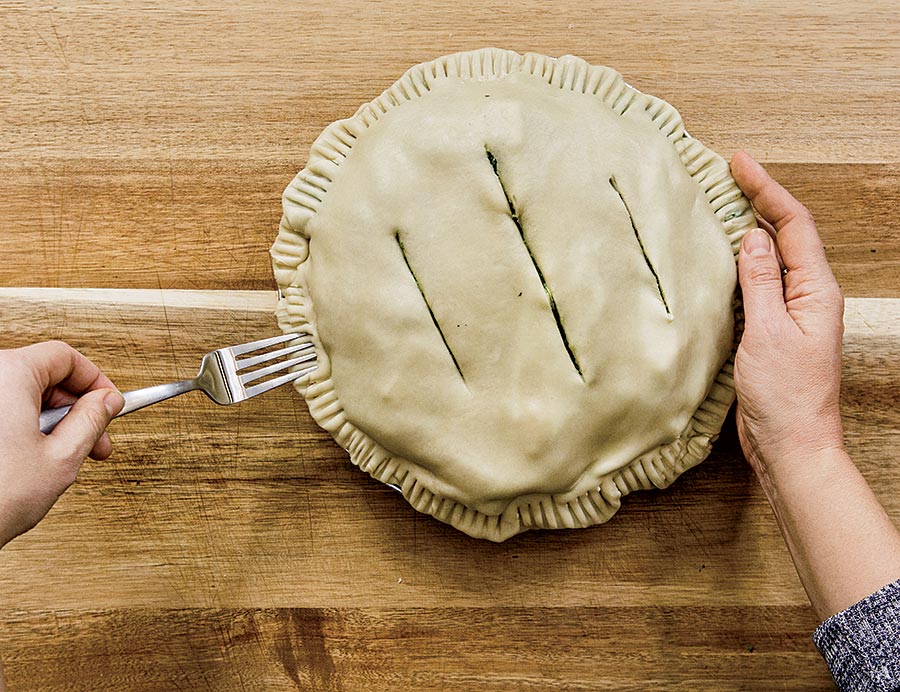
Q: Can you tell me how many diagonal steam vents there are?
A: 3